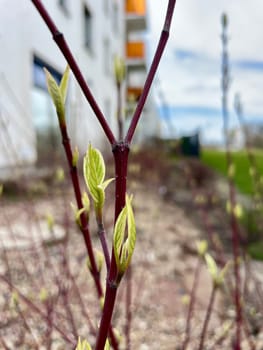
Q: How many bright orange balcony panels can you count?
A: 3